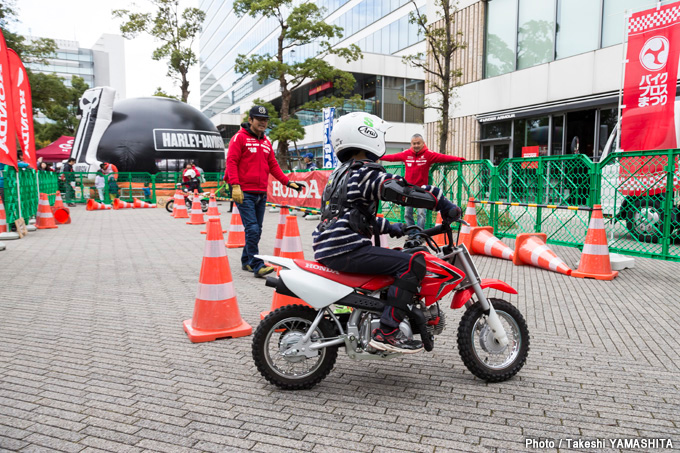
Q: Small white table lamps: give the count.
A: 0